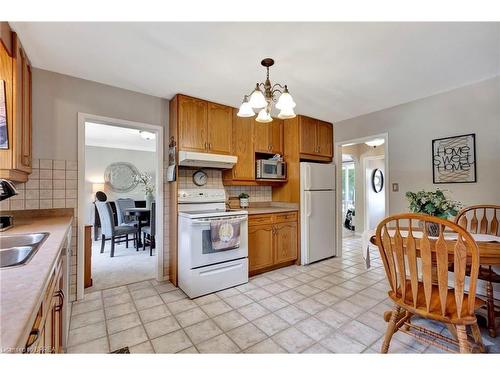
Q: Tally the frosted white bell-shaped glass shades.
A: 5